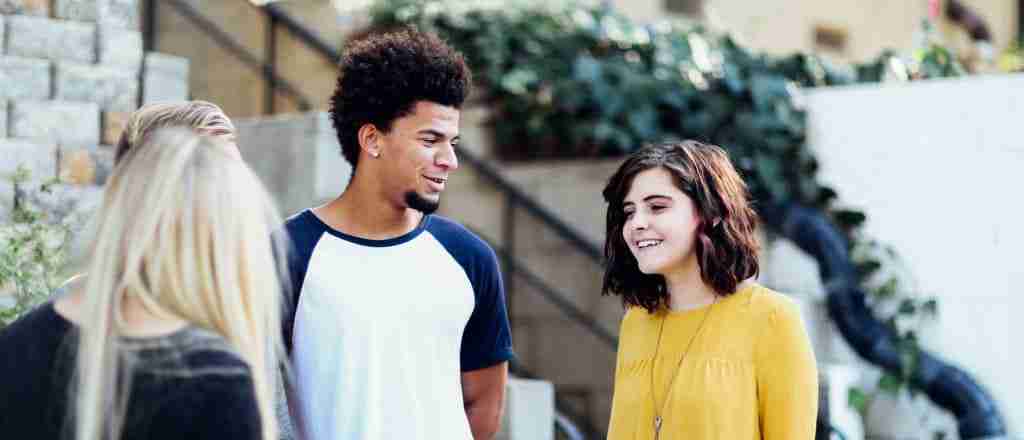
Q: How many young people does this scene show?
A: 4